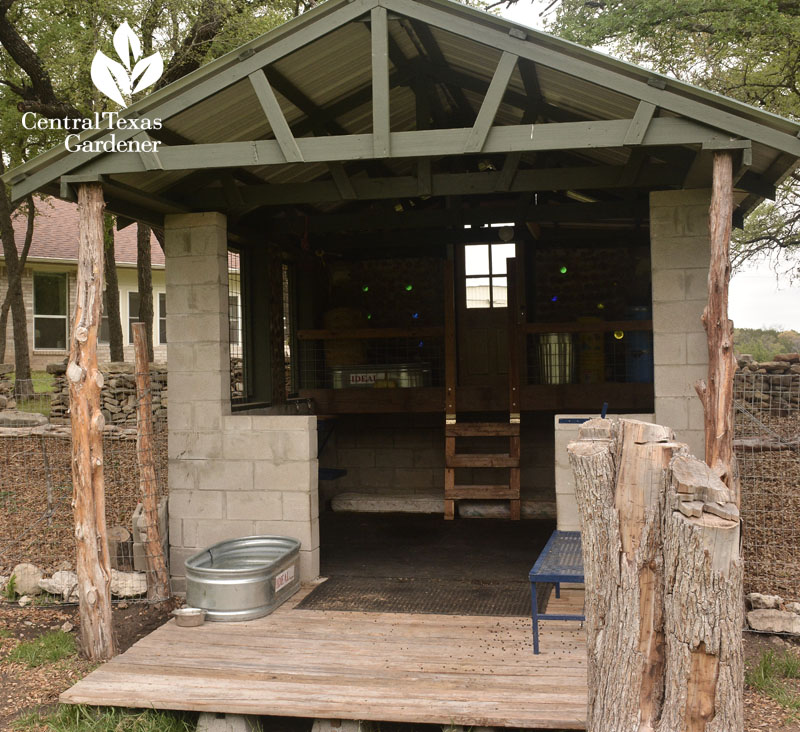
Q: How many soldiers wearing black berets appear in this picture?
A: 0